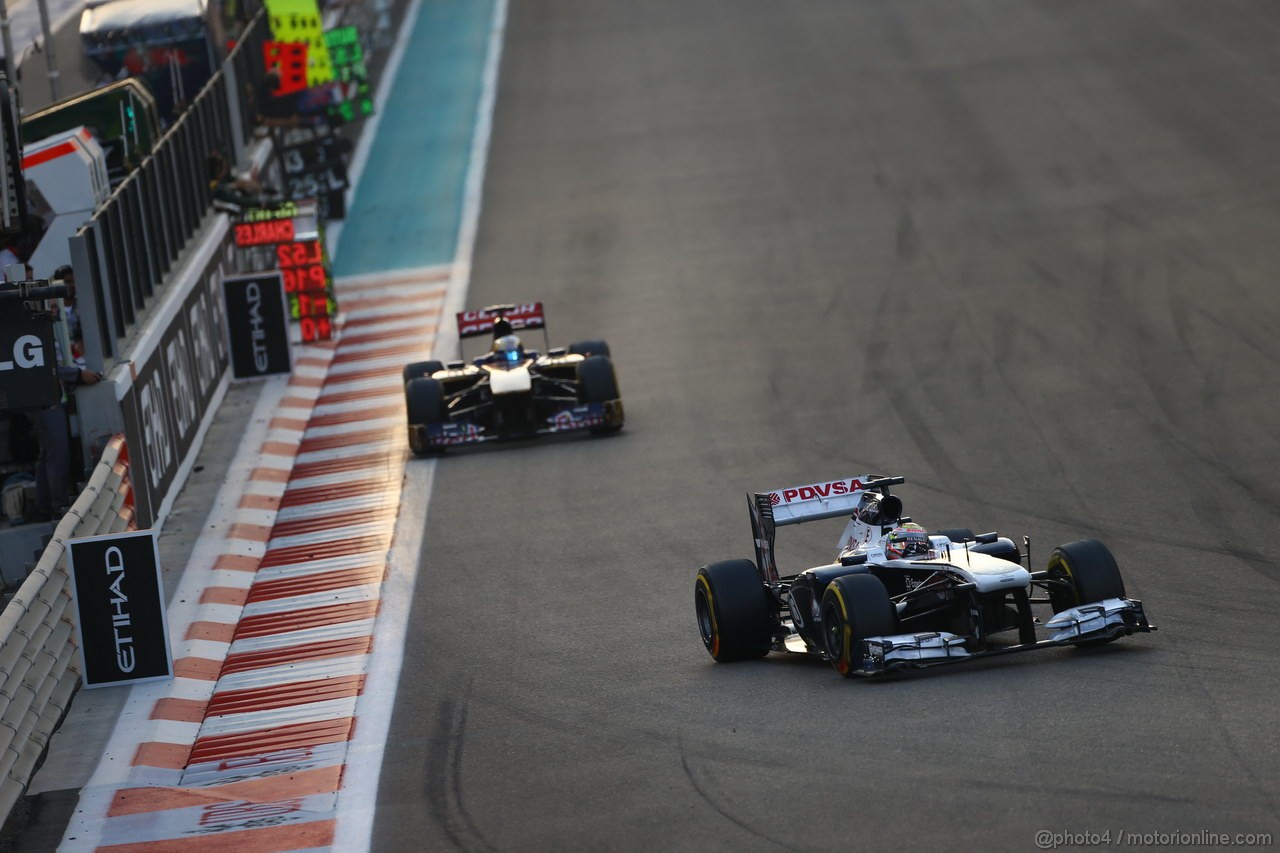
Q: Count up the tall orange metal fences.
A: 0